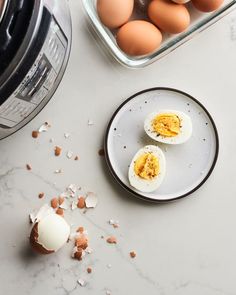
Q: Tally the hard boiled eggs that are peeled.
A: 2